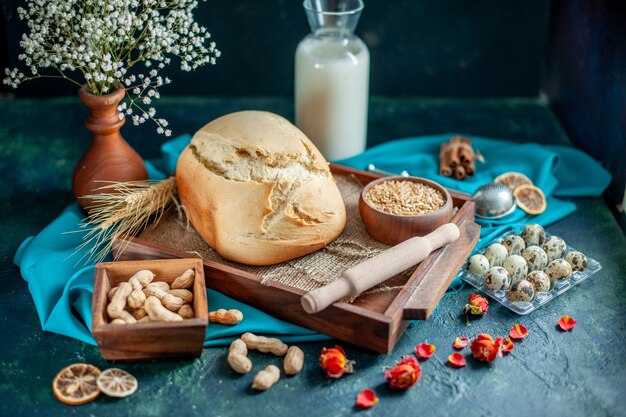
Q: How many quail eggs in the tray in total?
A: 12